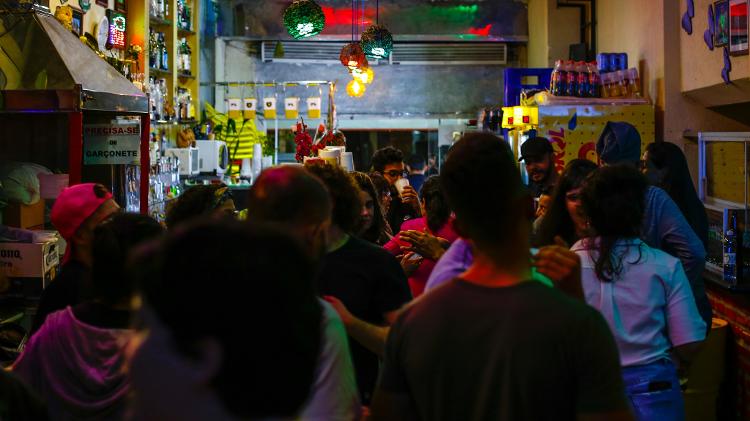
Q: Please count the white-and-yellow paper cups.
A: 5